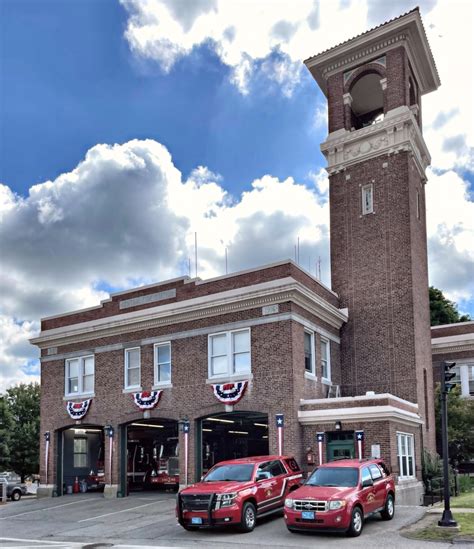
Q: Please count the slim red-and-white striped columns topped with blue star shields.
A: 6